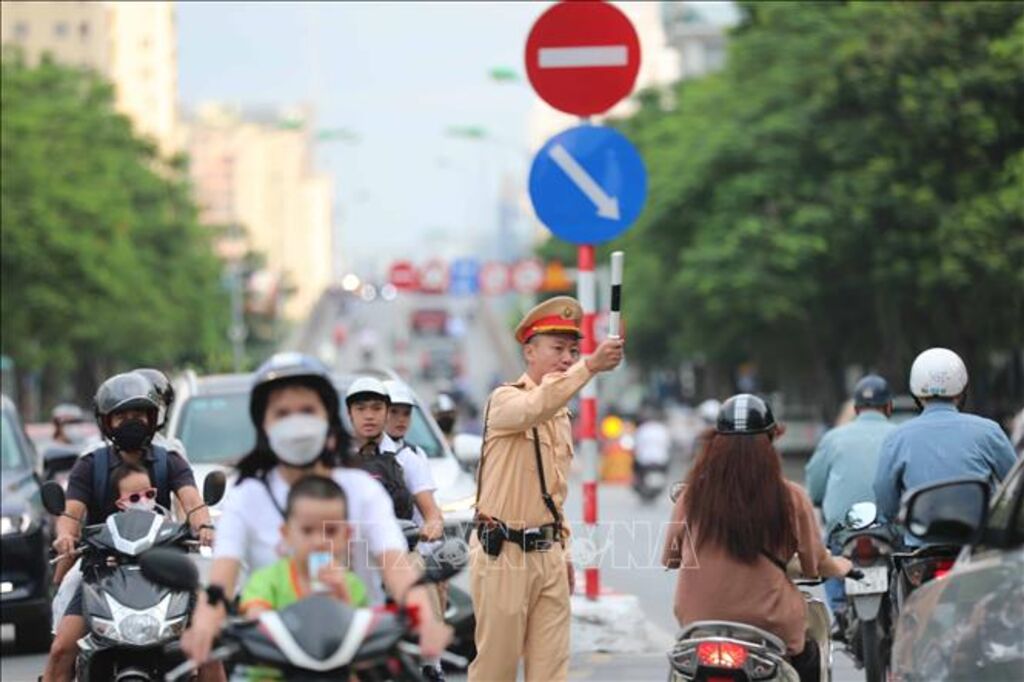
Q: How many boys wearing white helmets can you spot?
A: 2